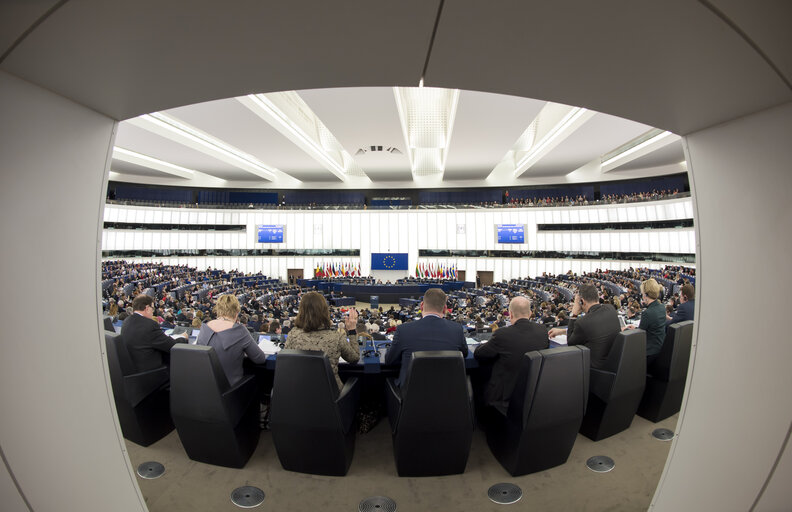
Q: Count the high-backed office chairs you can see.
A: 7